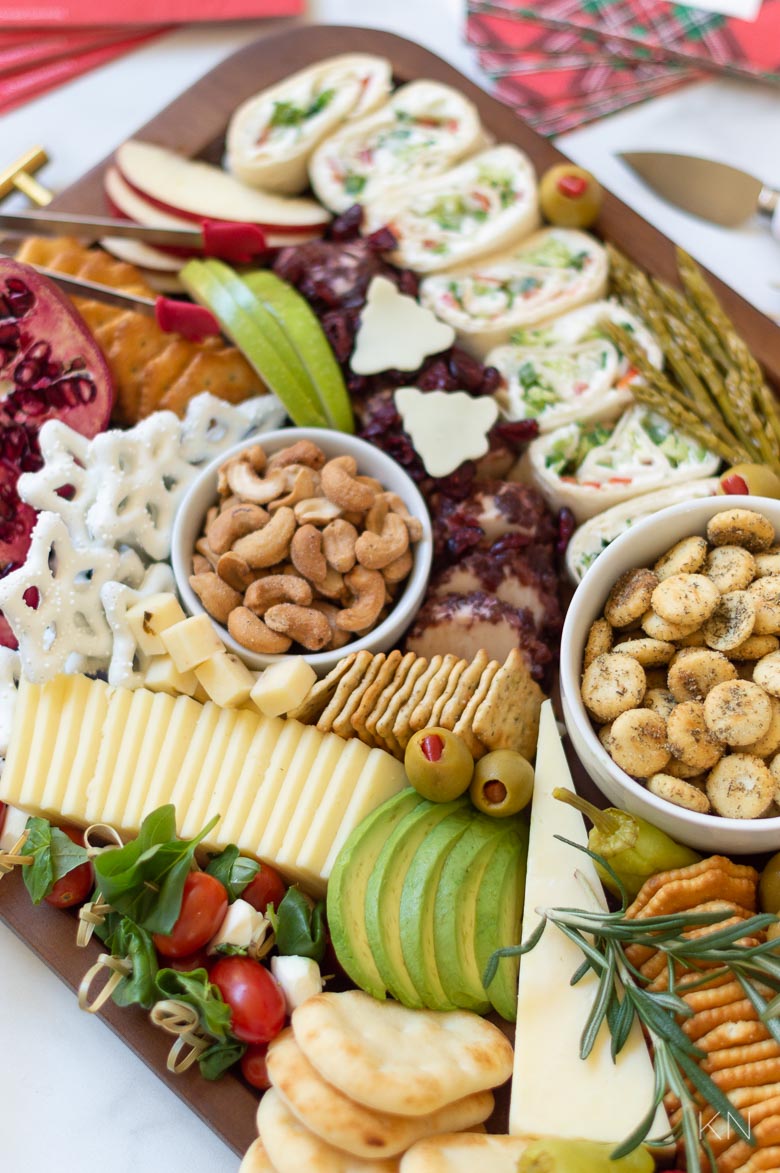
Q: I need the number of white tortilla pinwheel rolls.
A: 7